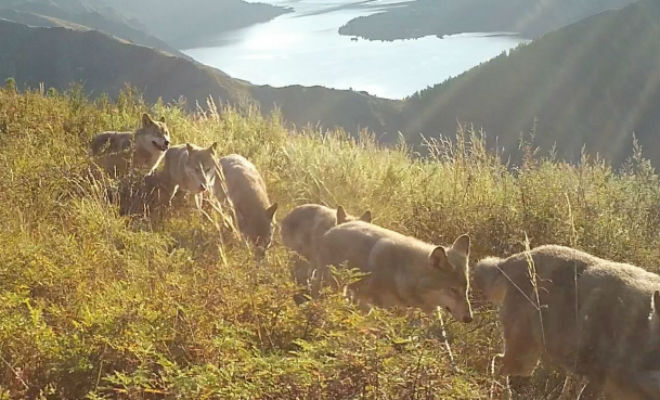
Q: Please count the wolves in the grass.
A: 6